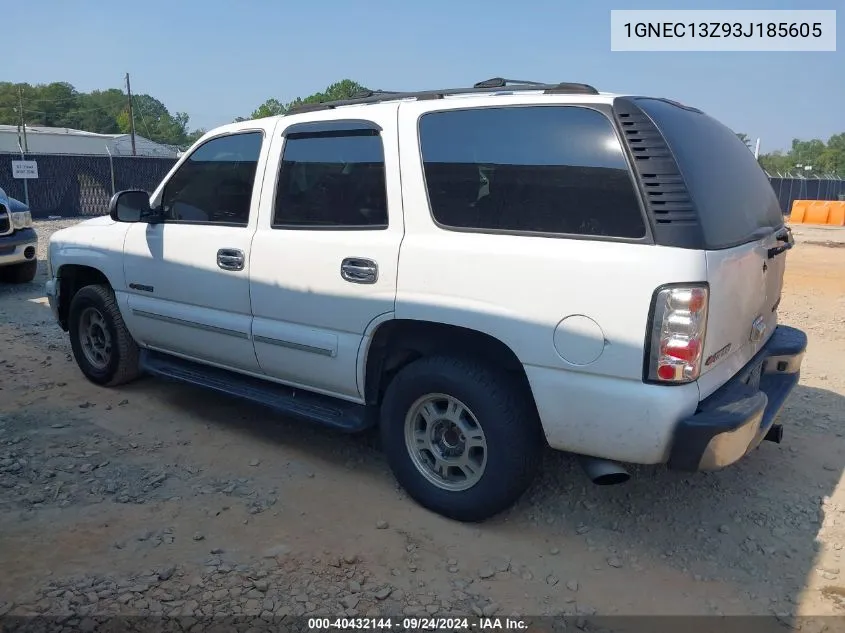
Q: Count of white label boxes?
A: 1